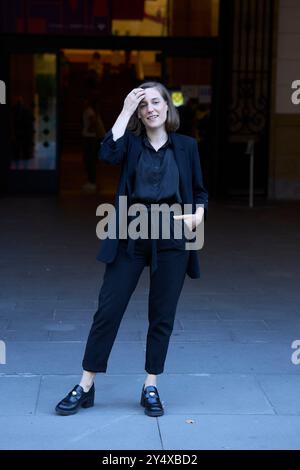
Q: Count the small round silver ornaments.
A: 2